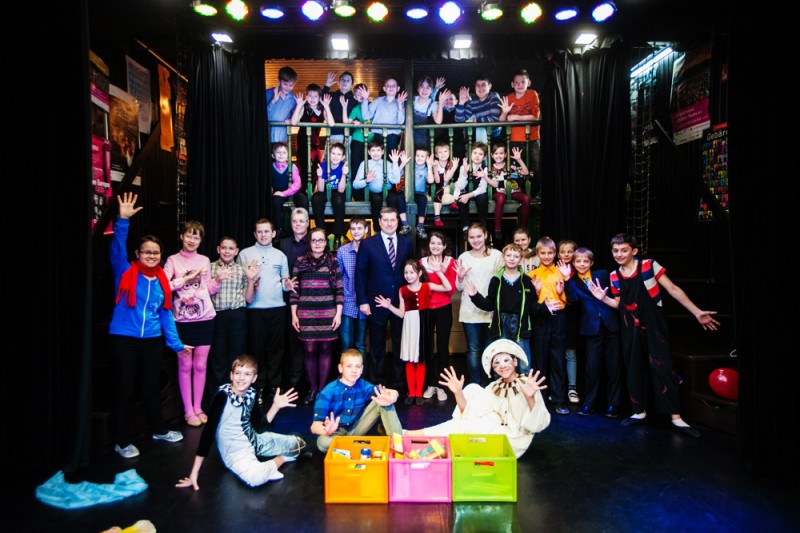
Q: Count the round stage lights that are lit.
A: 12